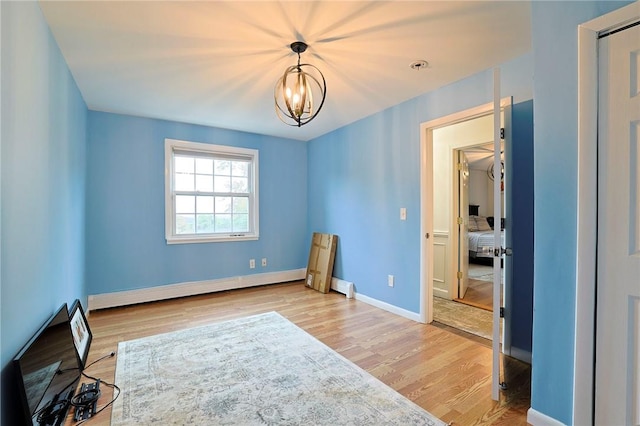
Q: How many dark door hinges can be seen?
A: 3